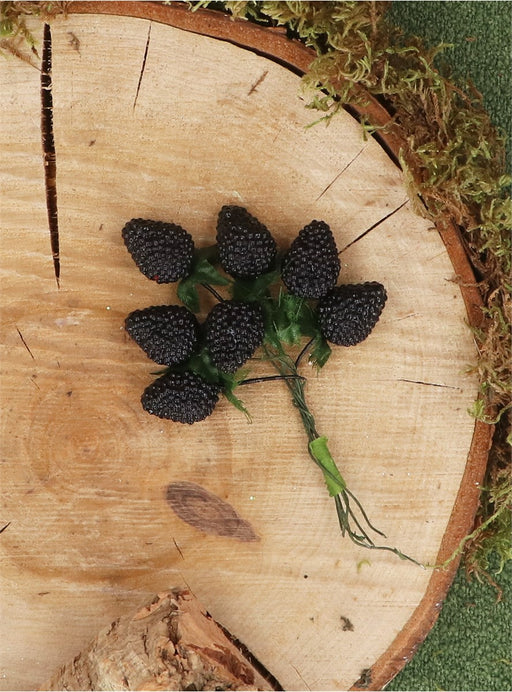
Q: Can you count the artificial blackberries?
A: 7